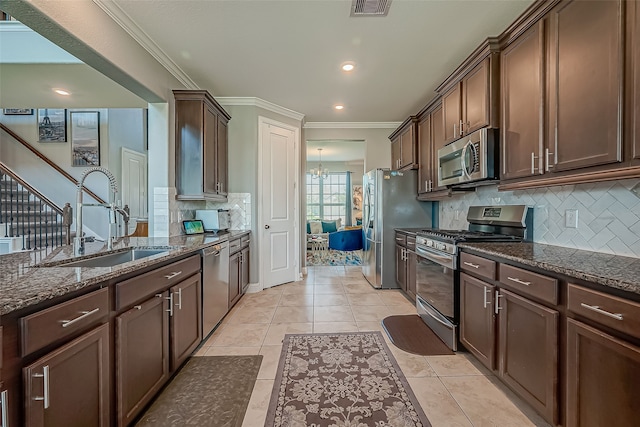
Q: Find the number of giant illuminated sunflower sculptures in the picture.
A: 0